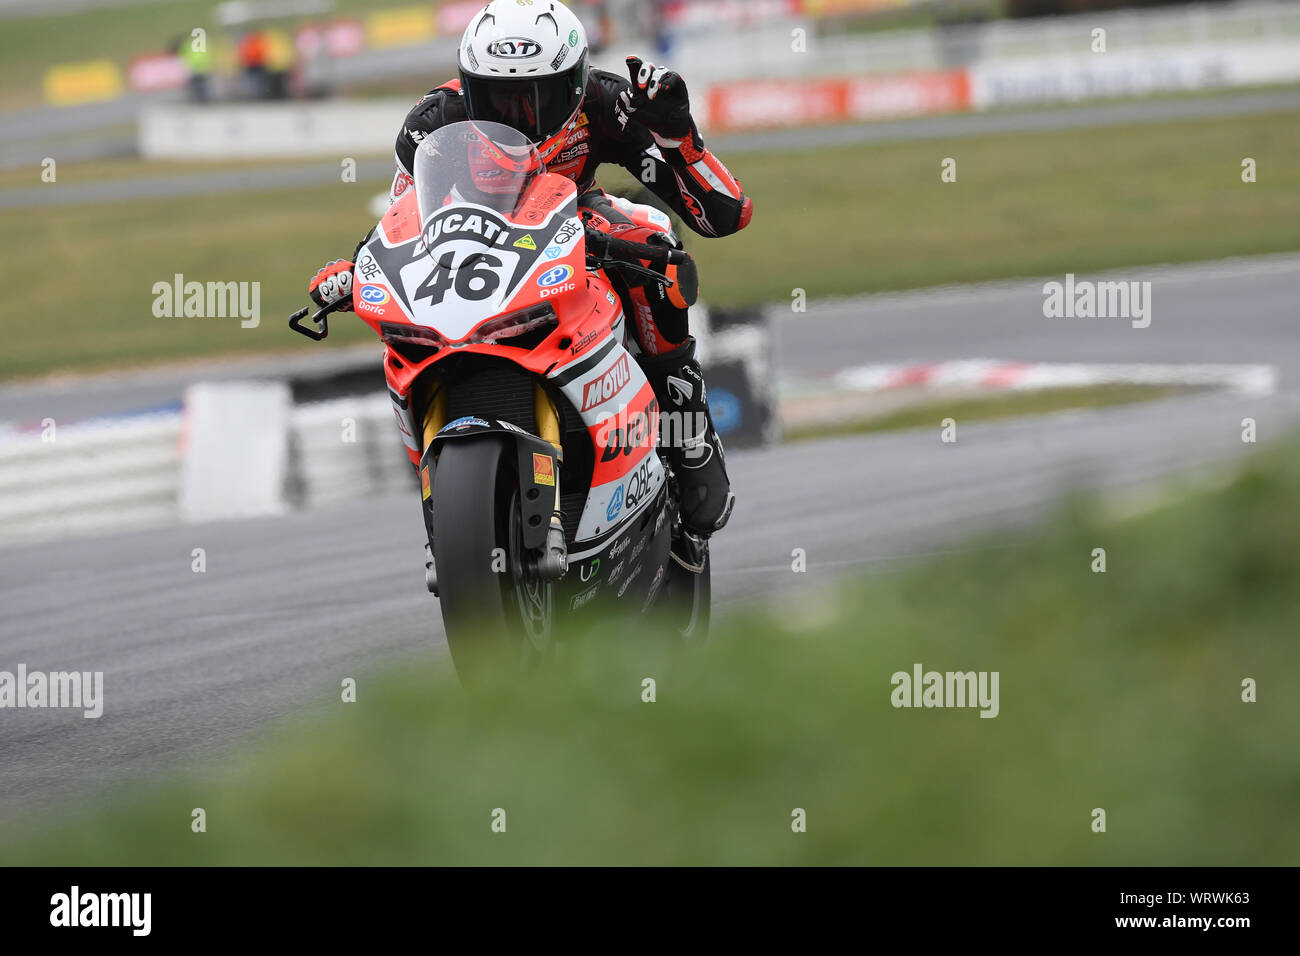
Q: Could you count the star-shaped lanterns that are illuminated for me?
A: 0